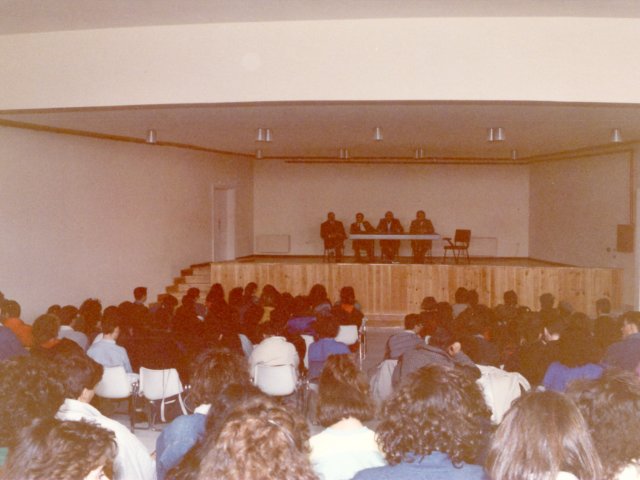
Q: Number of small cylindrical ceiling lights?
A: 13